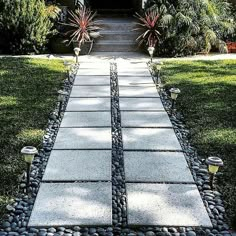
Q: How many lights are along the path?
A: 8